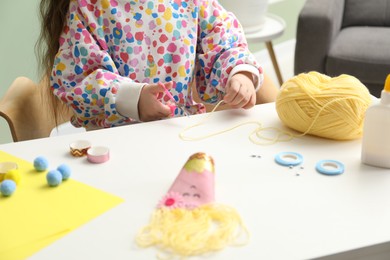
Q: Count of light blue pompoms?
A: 4